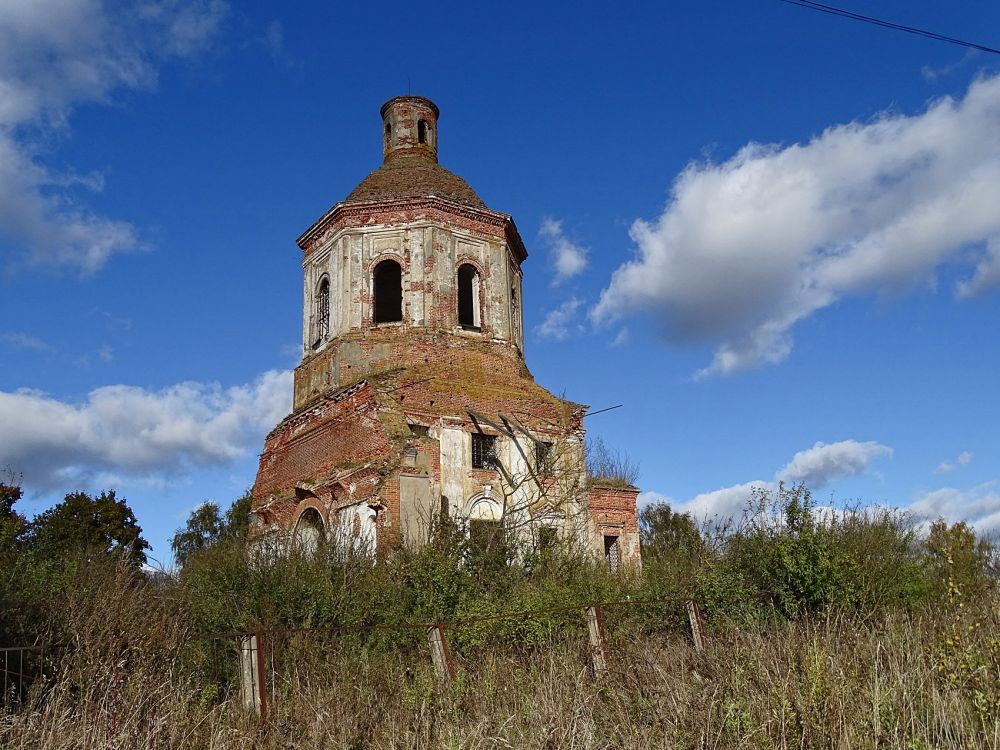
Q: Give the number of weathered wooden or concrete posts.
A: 4